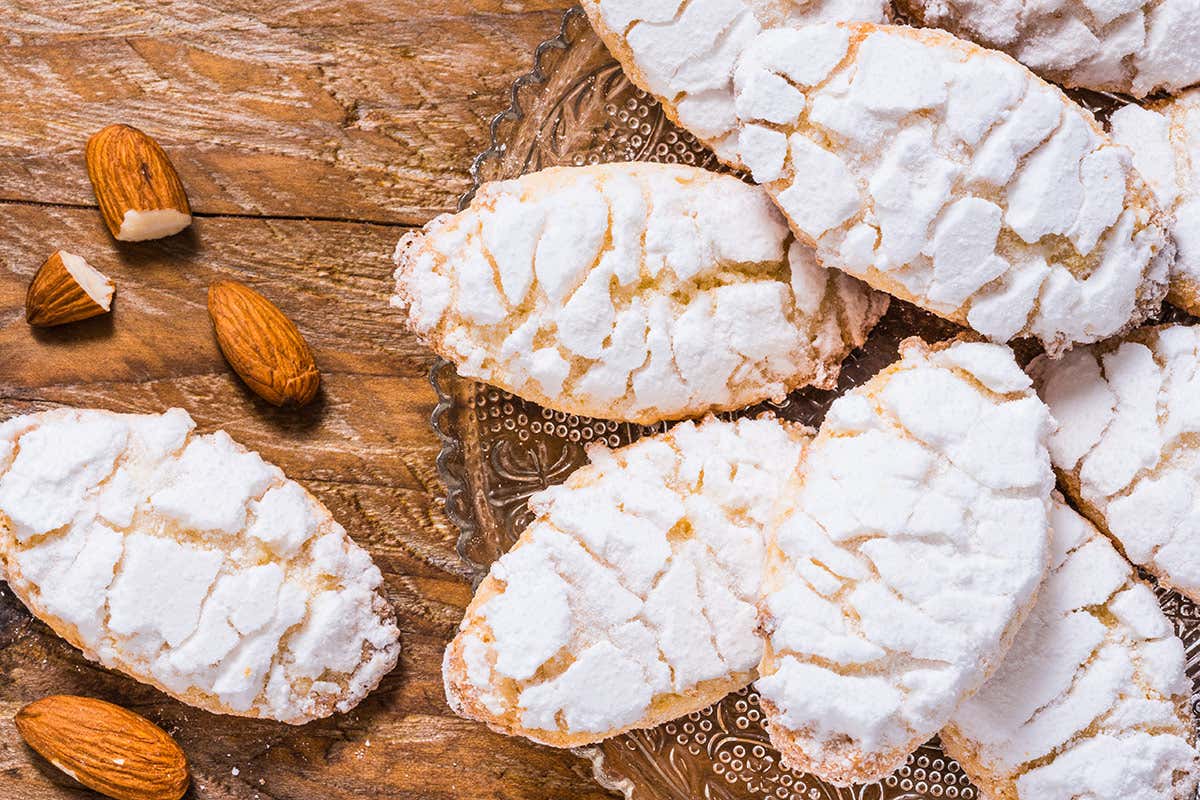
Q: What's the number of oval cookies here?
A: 10